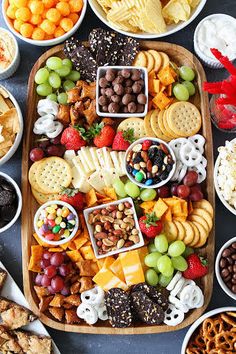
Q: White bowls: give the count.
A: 13